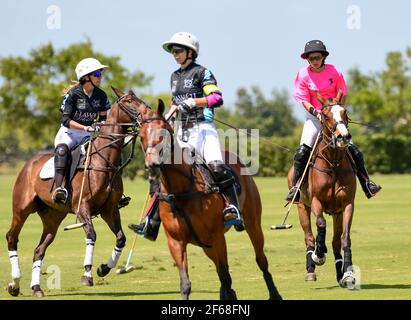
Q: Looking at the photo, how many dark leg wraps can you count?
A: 4